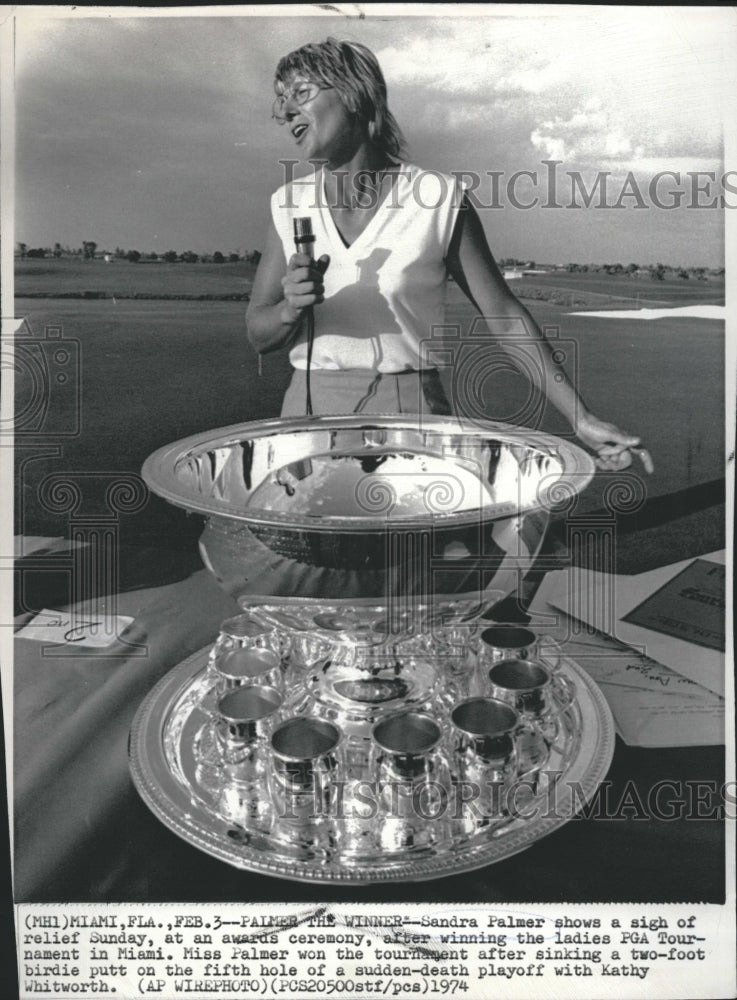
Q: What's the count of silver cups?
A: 8